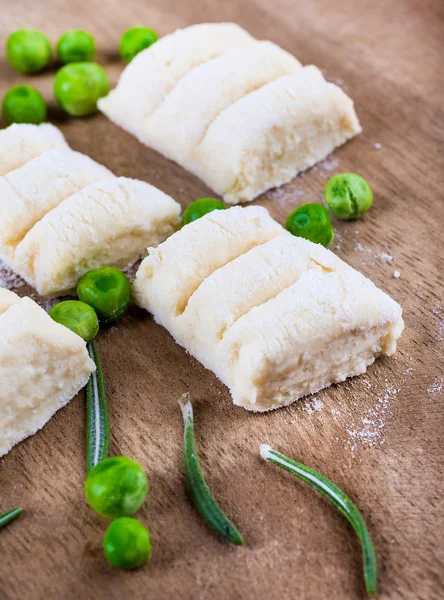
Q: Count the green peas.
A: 12